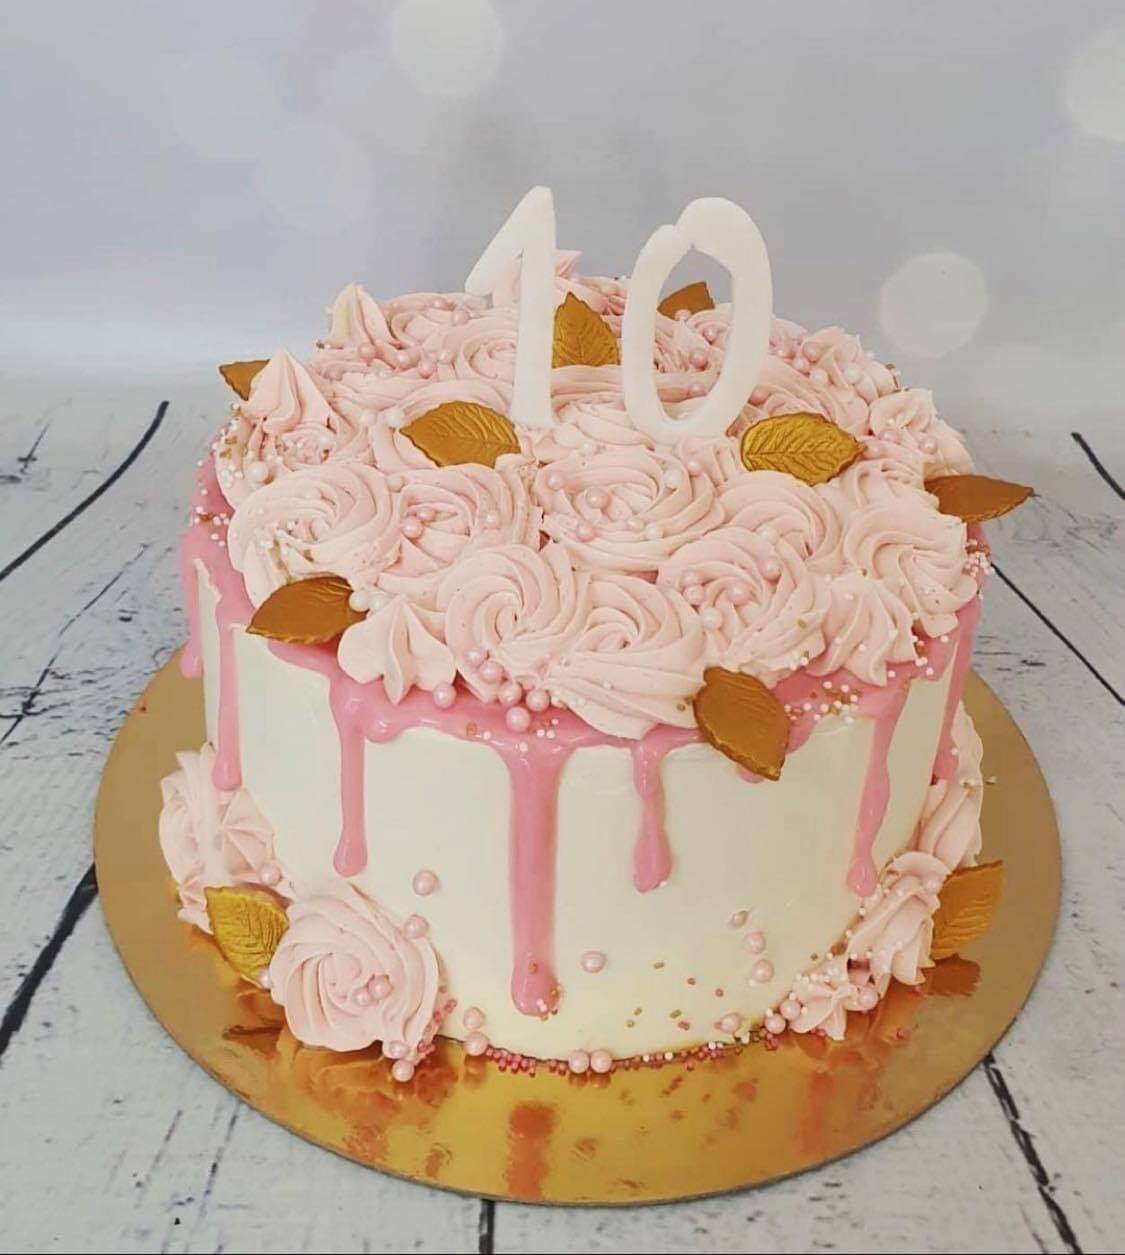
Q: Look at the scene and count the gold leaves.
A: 10